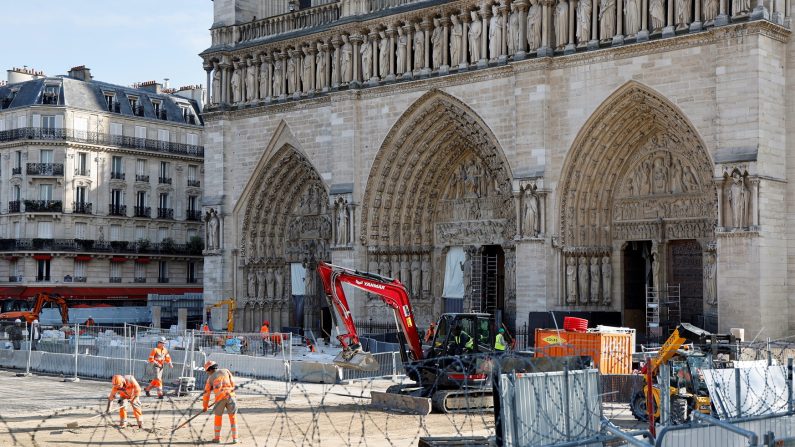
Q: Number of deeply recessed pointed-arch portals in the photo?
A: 3